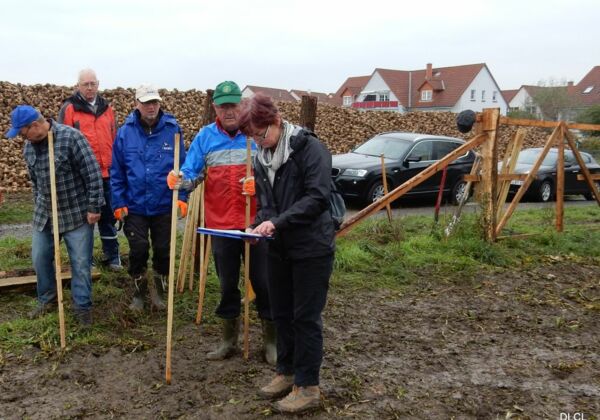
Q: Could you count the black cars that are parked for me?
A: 2